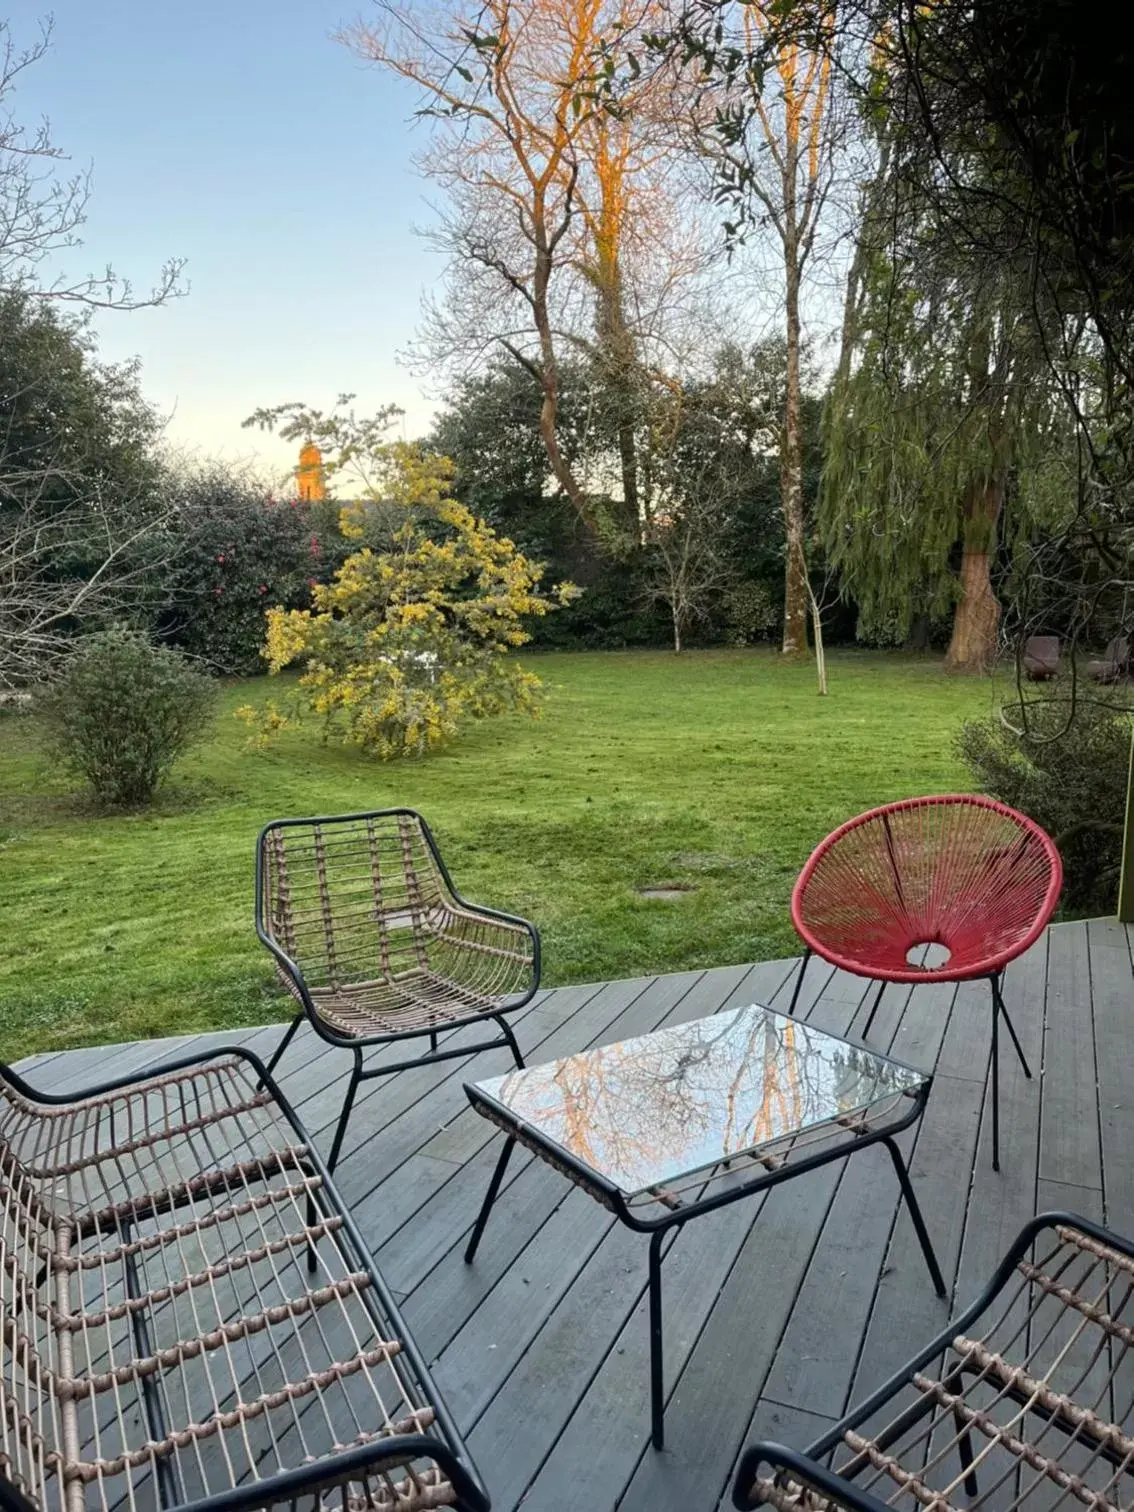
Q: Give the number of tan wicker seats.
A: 3